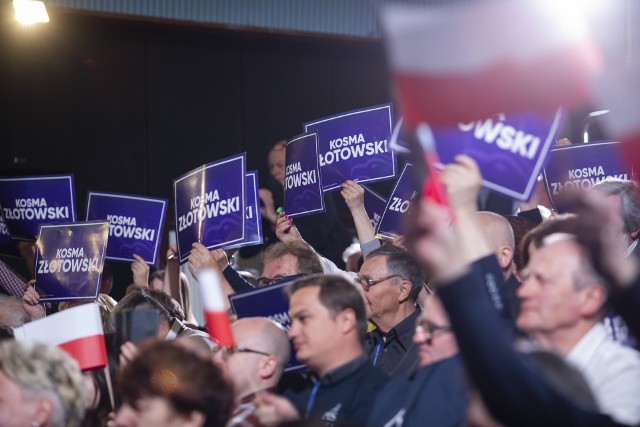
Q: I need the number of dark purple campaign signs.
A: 13